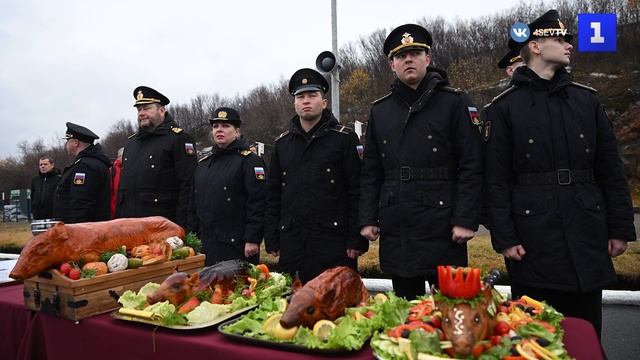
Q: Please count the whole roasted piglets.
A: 4